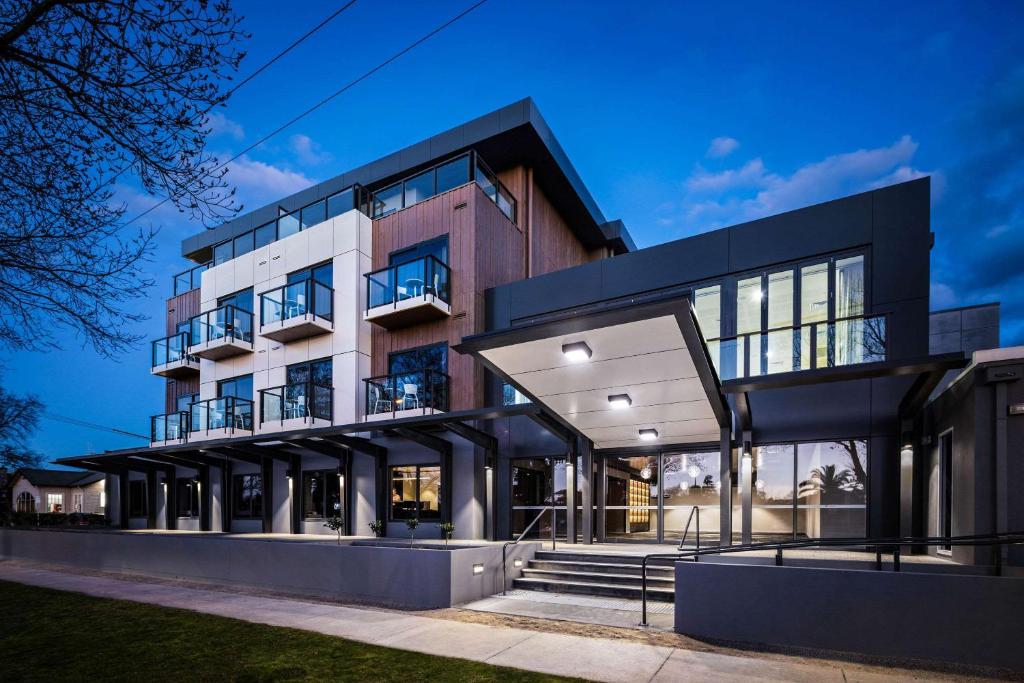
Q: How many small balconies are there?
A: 8